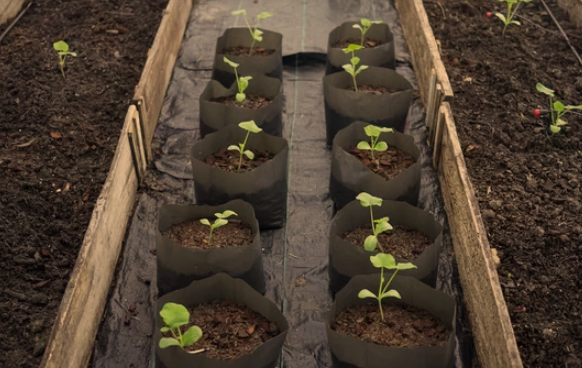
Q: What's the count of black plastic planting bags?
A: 10